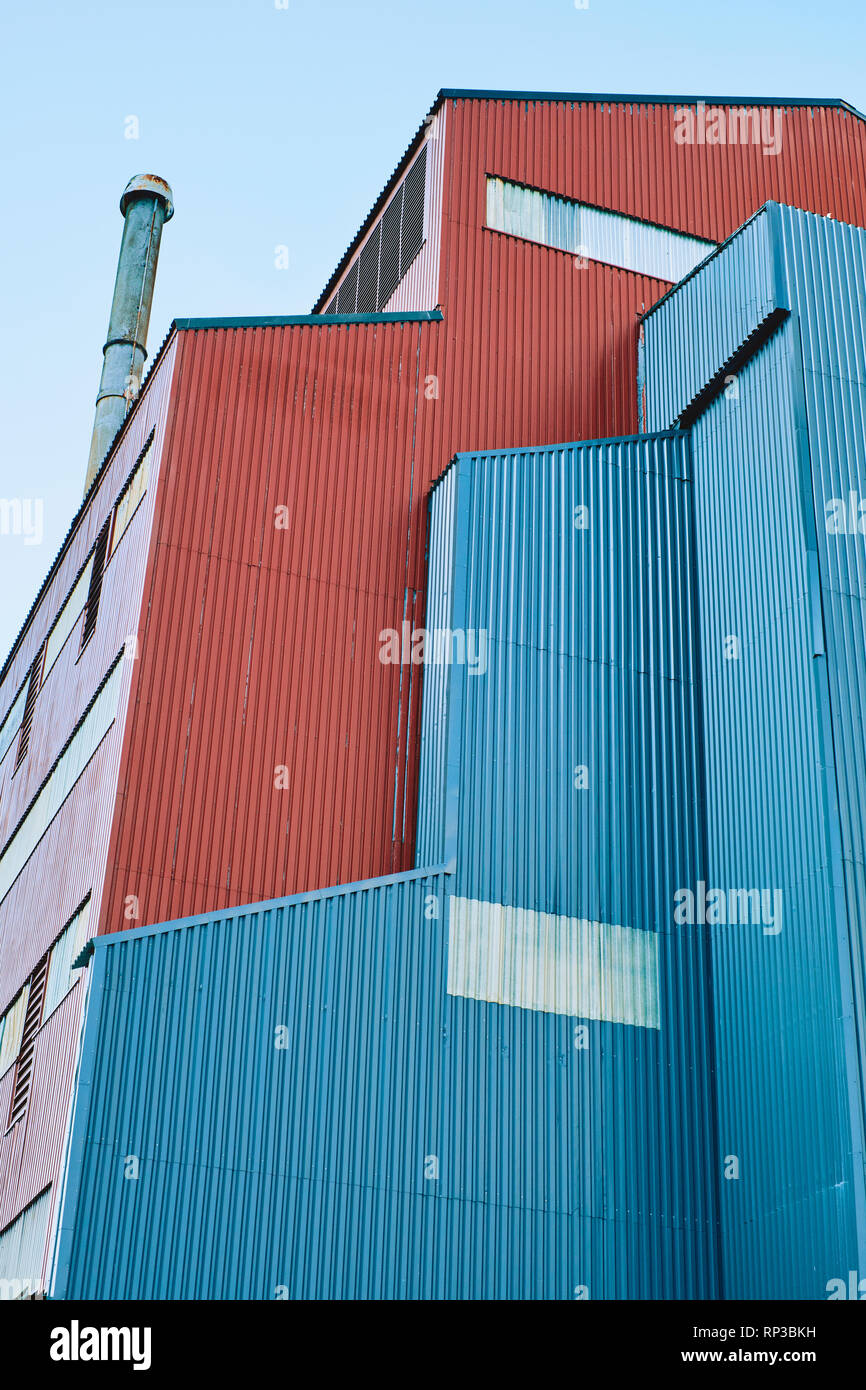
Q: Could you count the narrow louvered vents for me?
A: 3